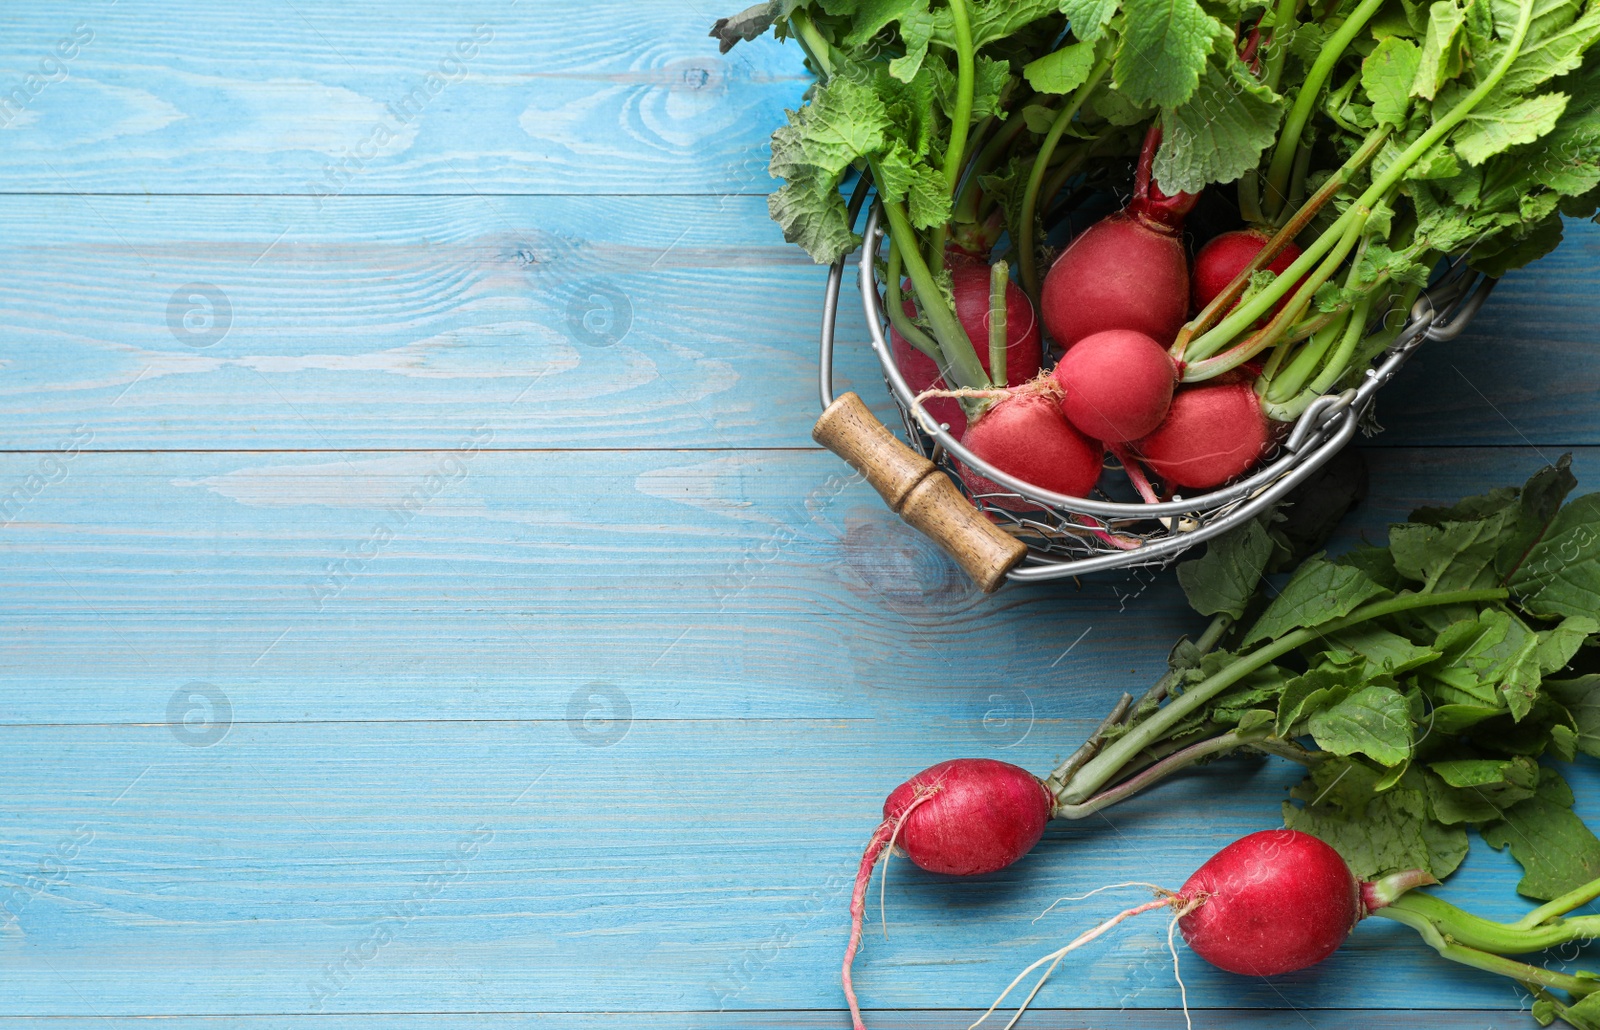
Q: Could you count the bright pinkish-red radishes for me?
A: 8